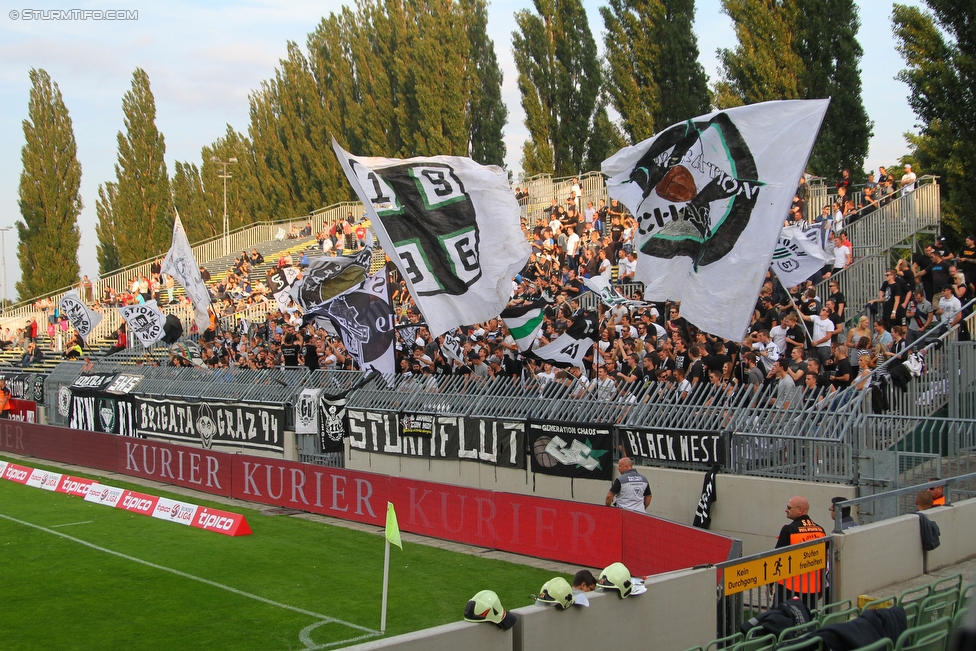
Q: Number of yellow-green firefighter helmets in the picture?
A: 3